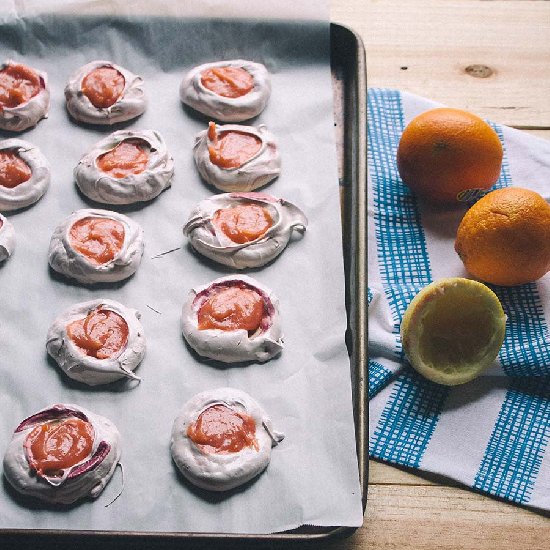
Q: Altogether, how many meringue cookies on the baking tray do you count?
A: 13